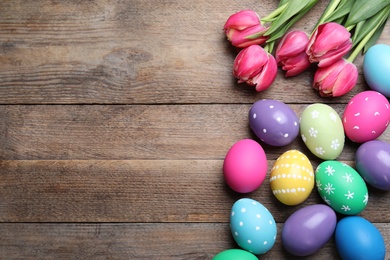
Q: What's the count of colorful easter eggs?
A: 12